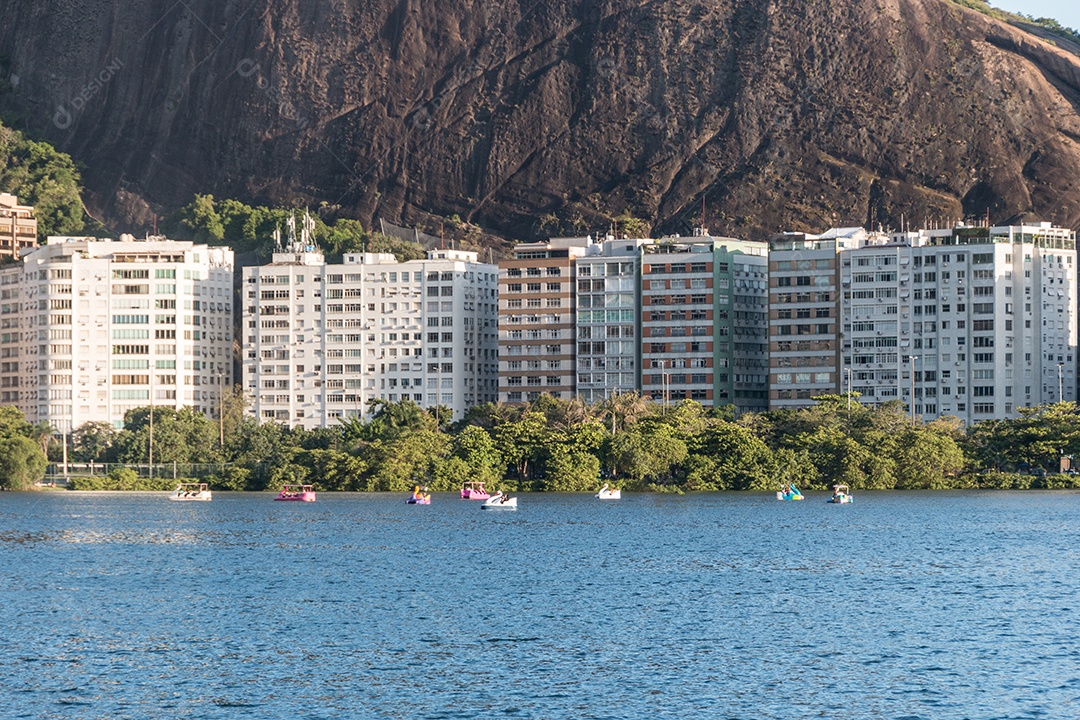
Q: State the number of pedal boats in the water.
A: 8